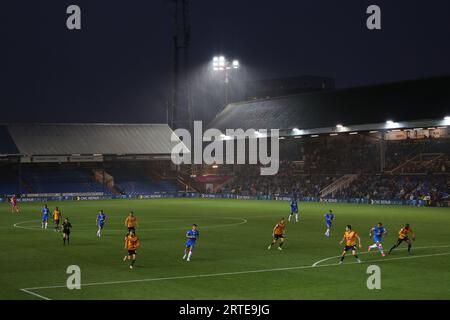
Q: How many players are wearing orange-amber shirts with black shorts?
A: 6